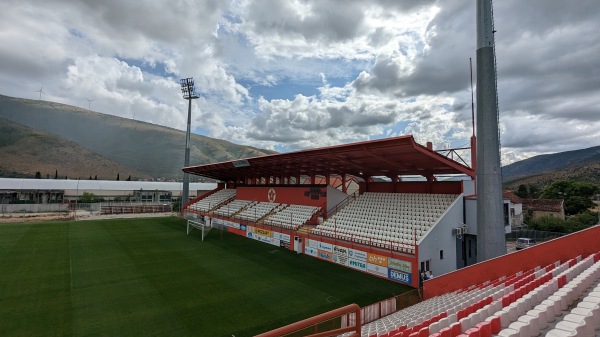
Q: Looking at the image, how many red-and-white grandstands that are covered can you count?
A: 1